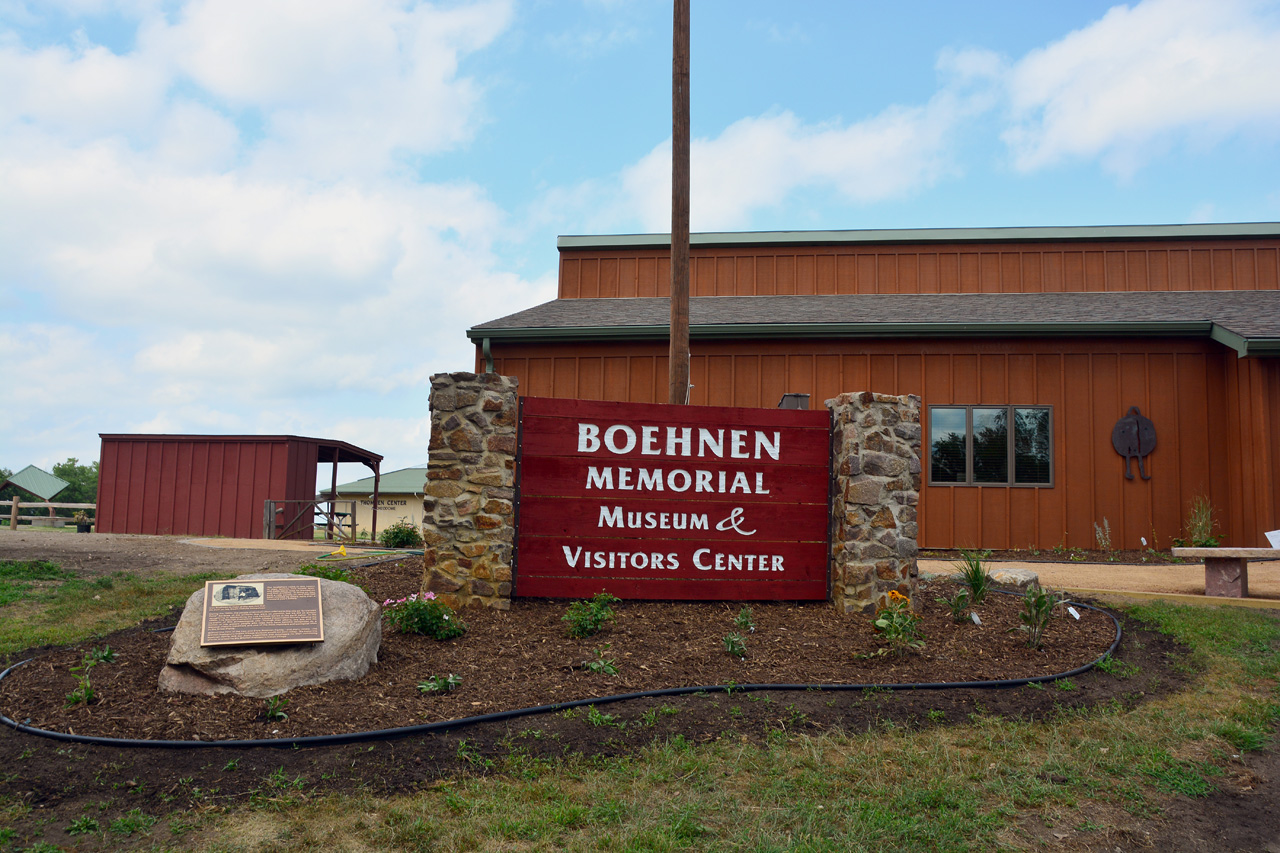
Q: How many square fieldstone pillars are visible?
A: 2